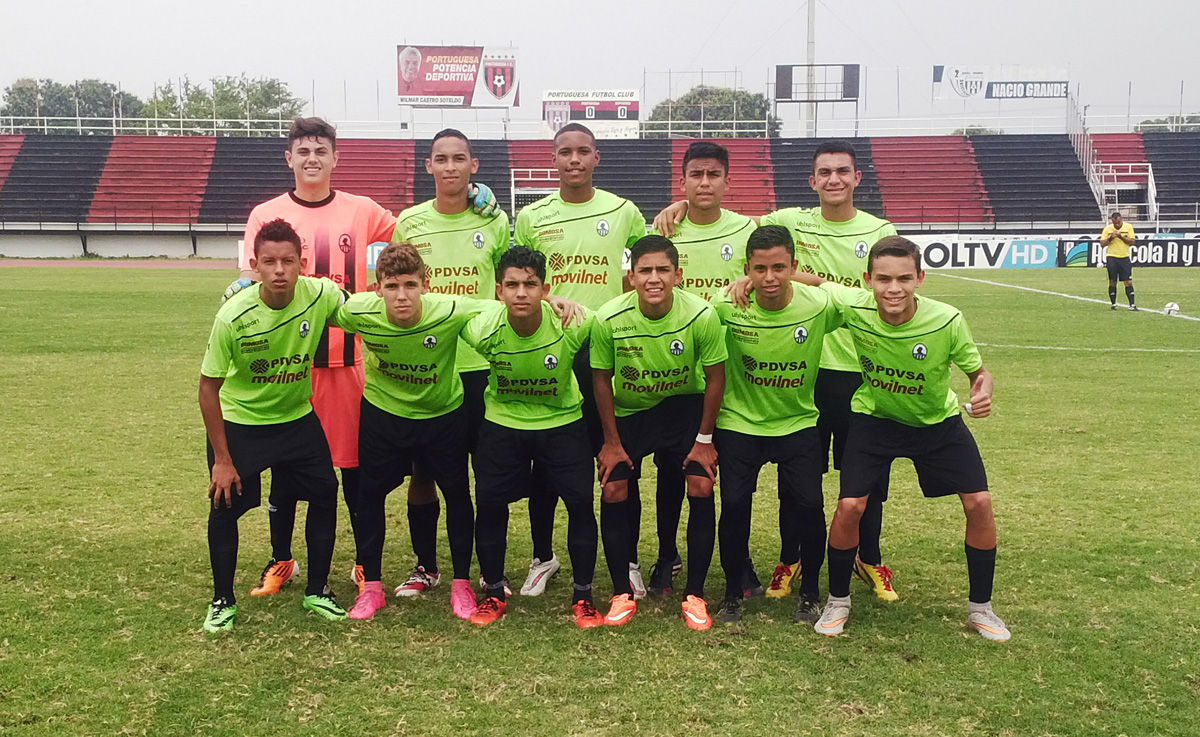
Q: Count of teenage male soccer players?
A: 11